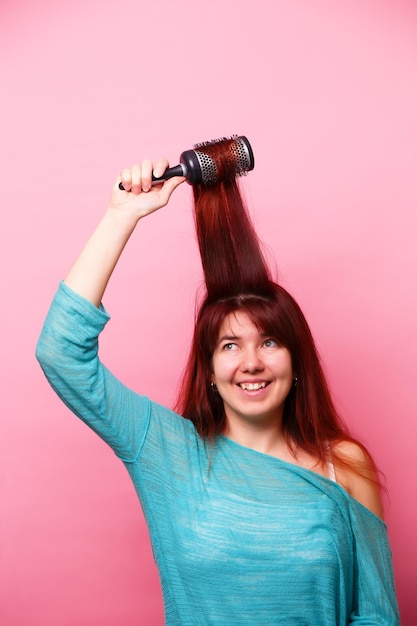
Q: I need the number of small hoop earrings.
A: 2